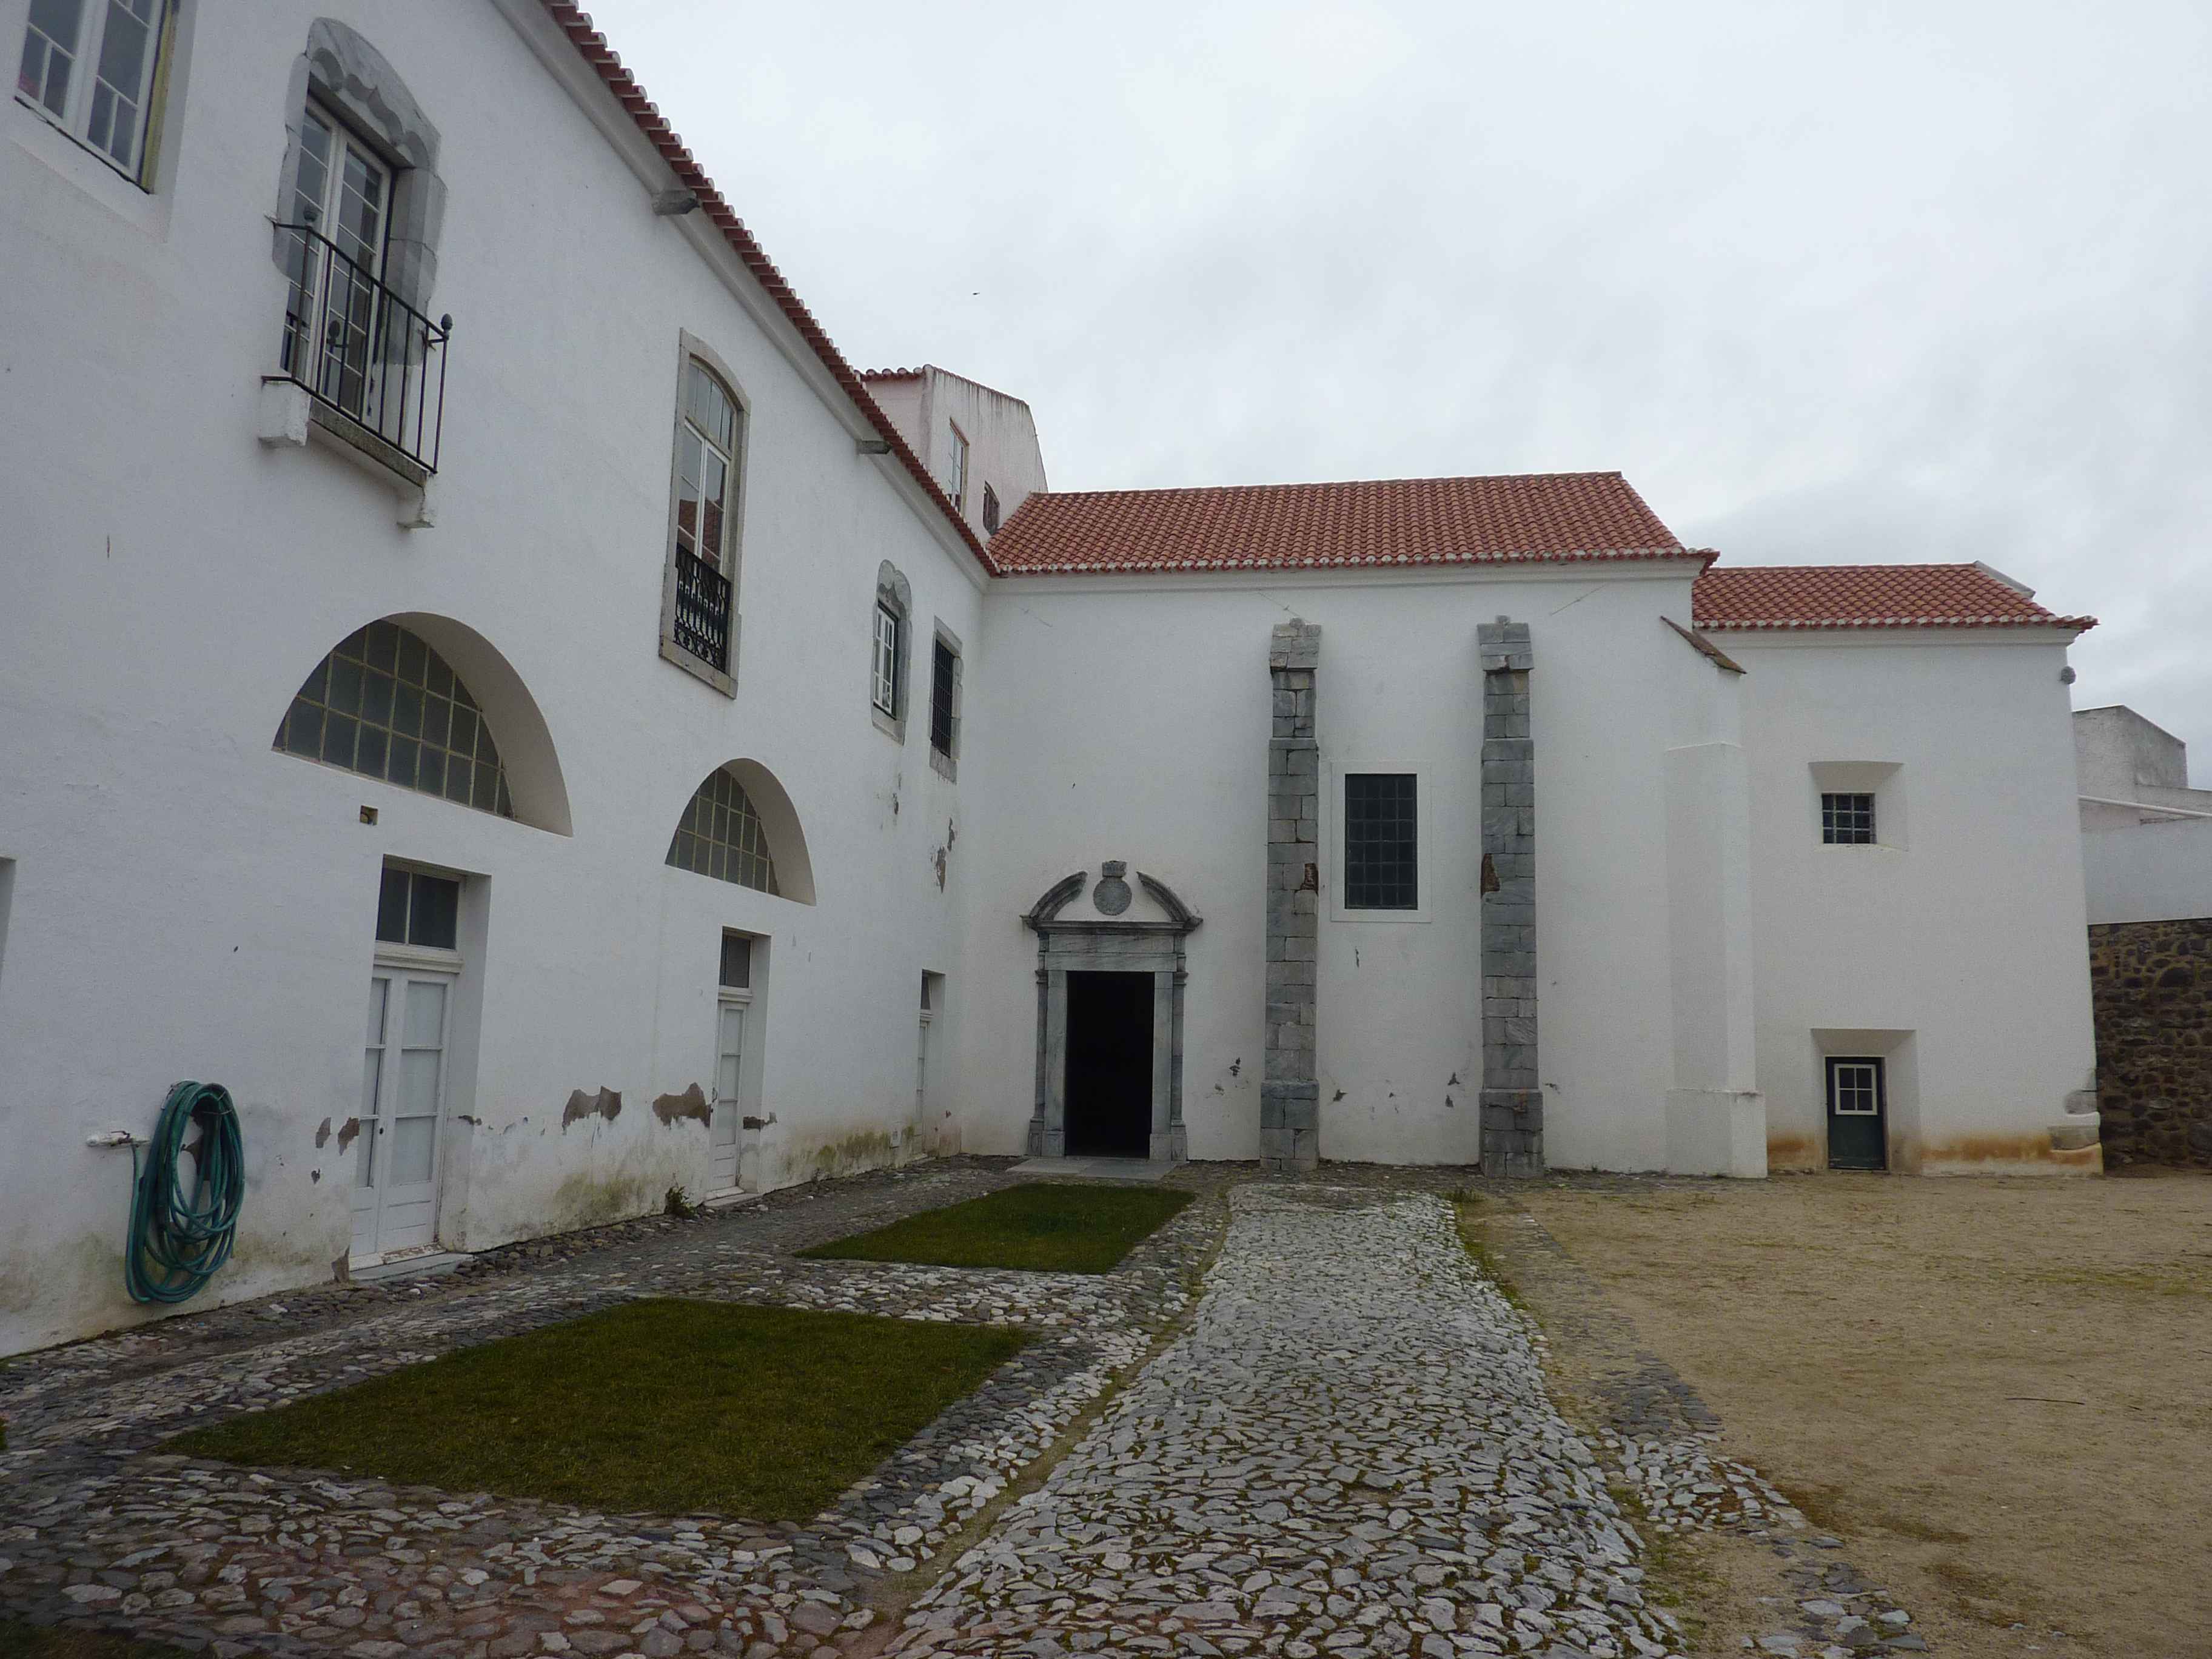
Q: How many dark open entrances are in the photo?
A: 1